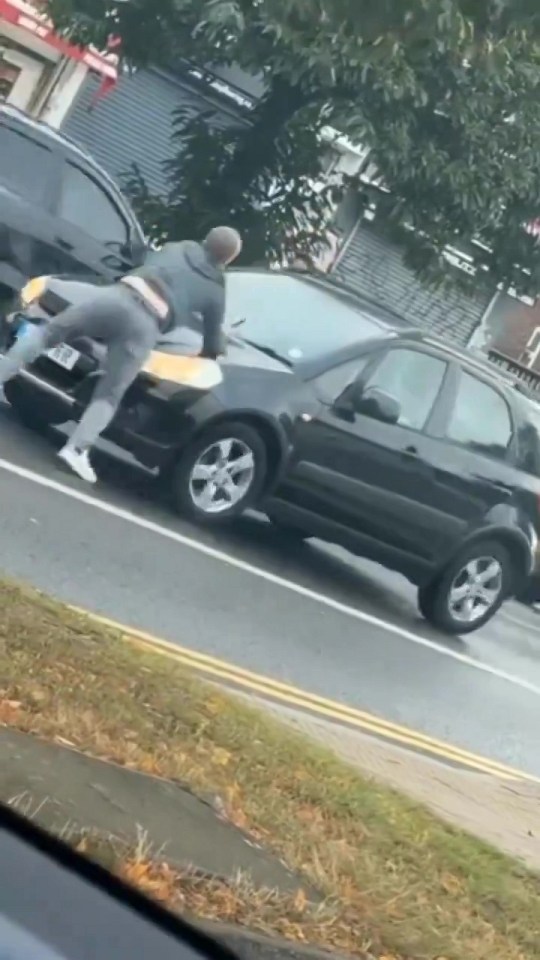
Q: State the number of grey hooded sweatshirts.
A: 1